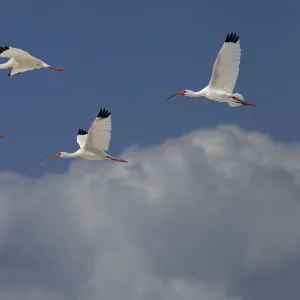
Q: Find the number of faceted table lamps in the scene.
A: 0